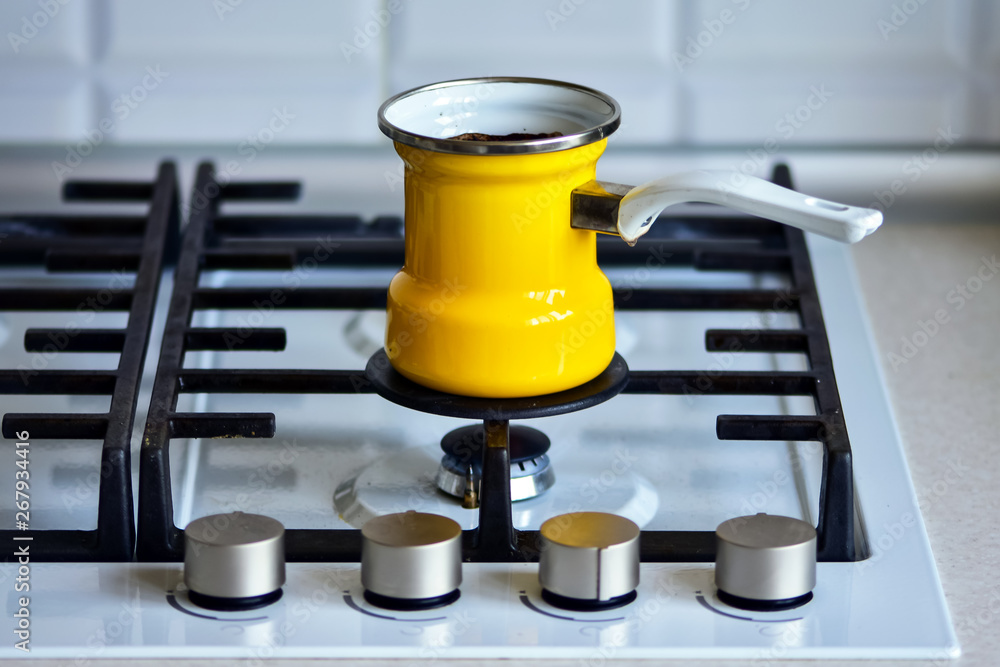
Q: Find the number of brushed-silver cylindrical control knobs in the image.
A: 4